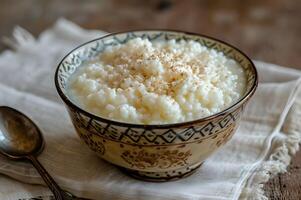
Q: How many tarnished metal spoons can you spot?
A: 1